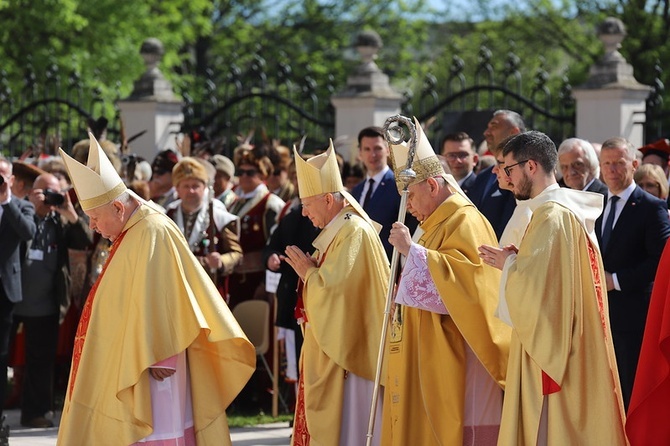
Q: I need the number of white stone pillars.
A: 3